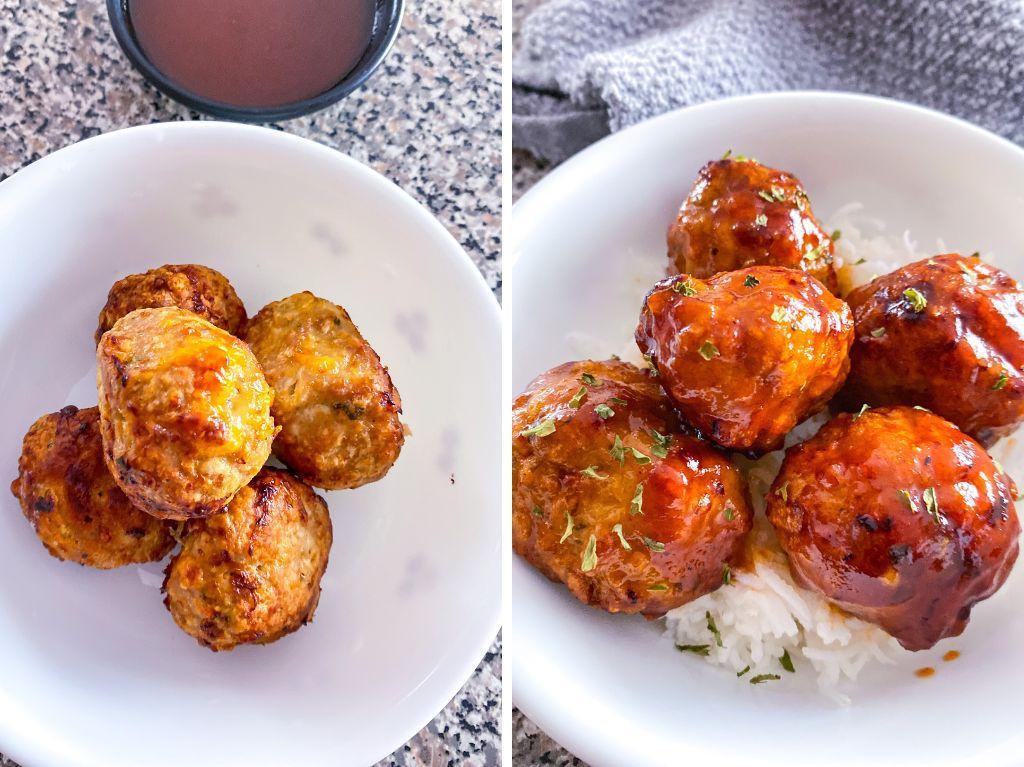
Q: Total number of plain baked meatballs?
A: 5